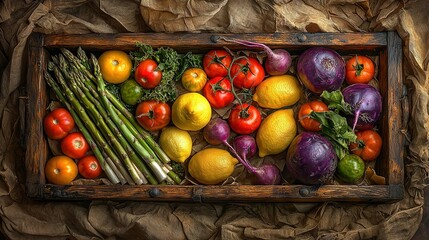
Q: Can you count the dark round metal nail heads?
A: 4